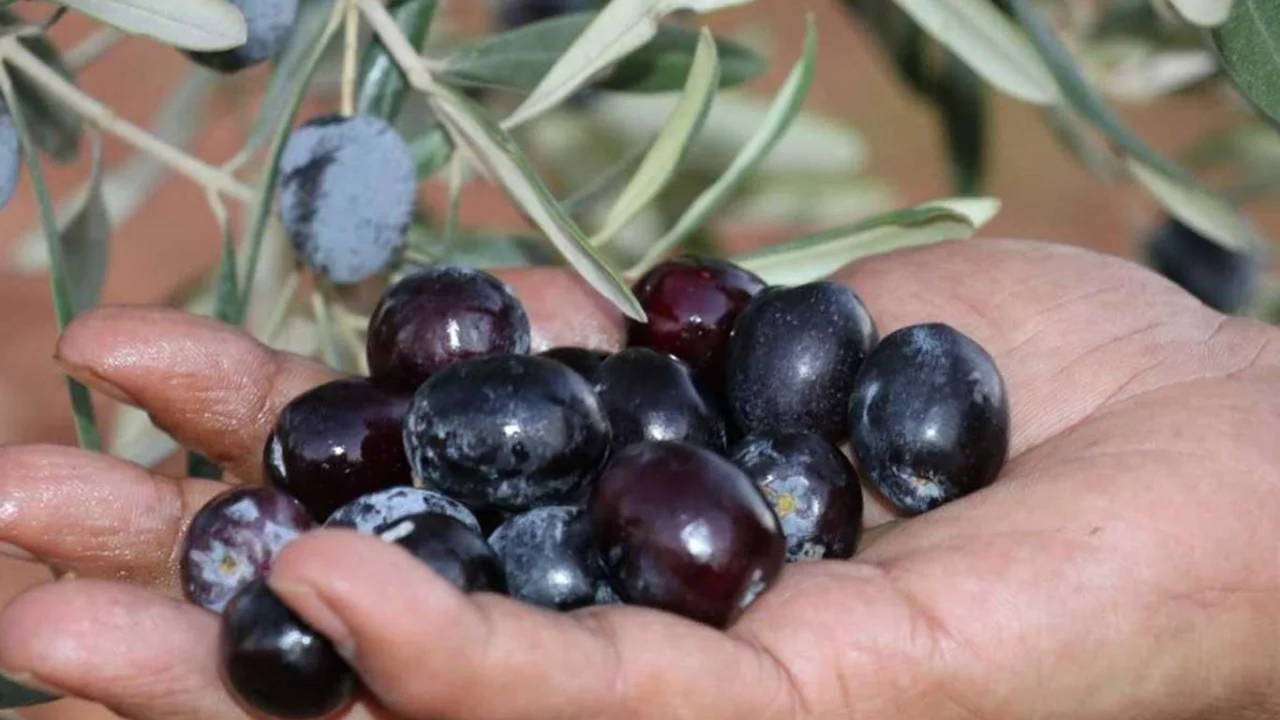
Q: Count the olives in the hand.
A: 15